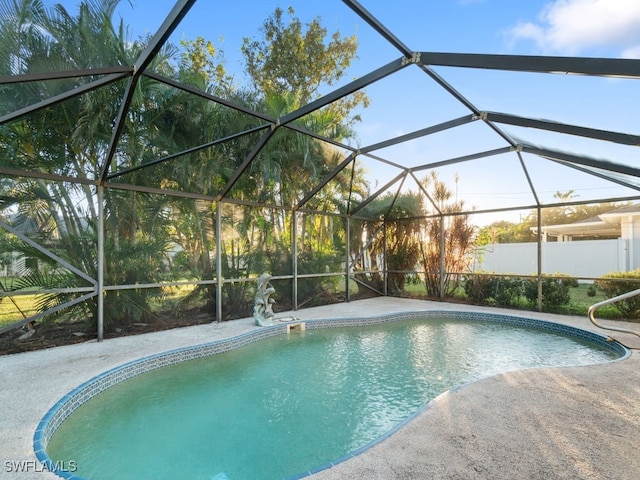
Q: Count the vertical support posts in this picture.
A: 7